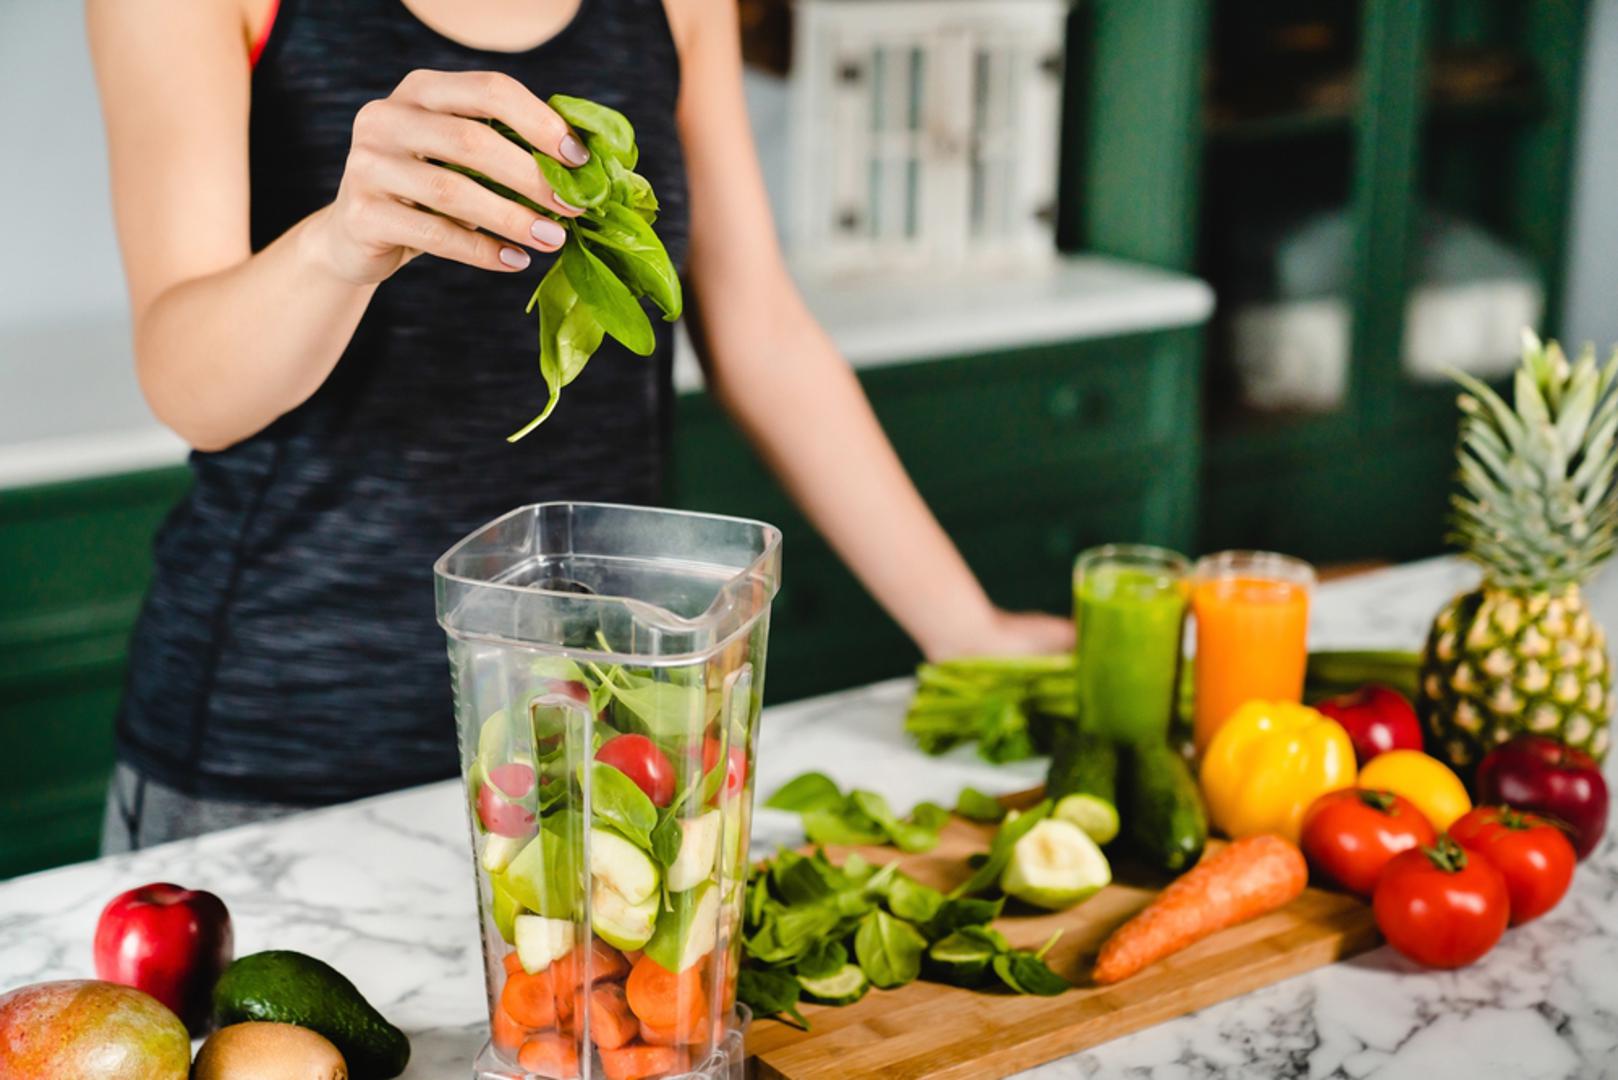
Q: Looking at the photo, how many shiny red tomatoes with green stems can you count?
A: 3